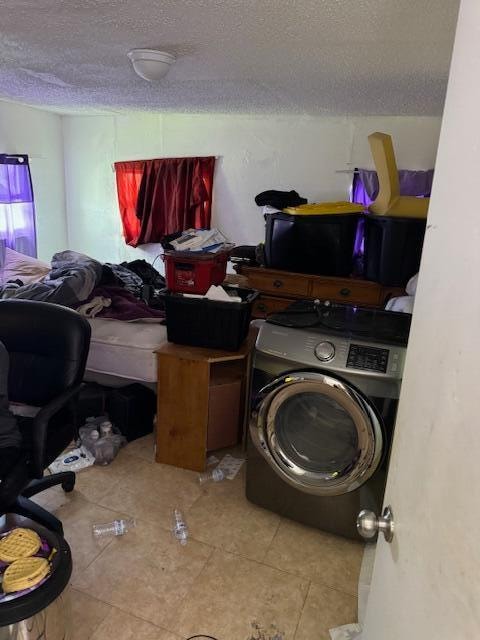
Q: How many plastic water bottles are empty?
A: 3